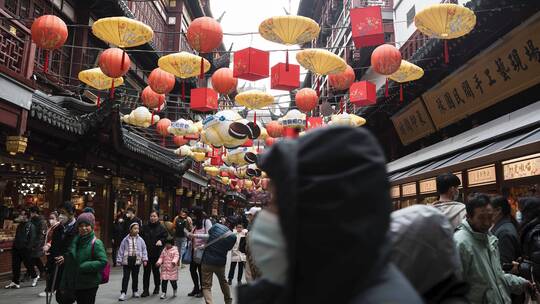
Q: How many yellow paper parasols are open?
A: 8